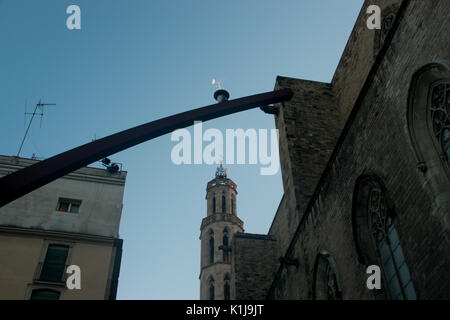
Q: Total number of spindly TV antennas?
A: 1